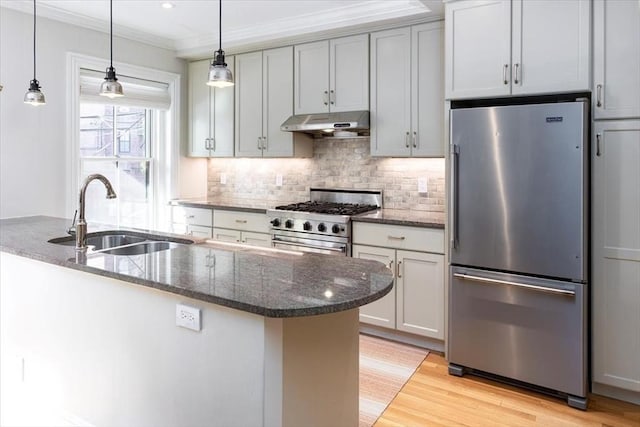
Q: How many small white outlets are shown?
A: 4